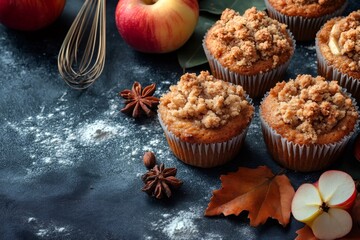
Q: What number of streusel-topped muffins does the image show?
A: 5